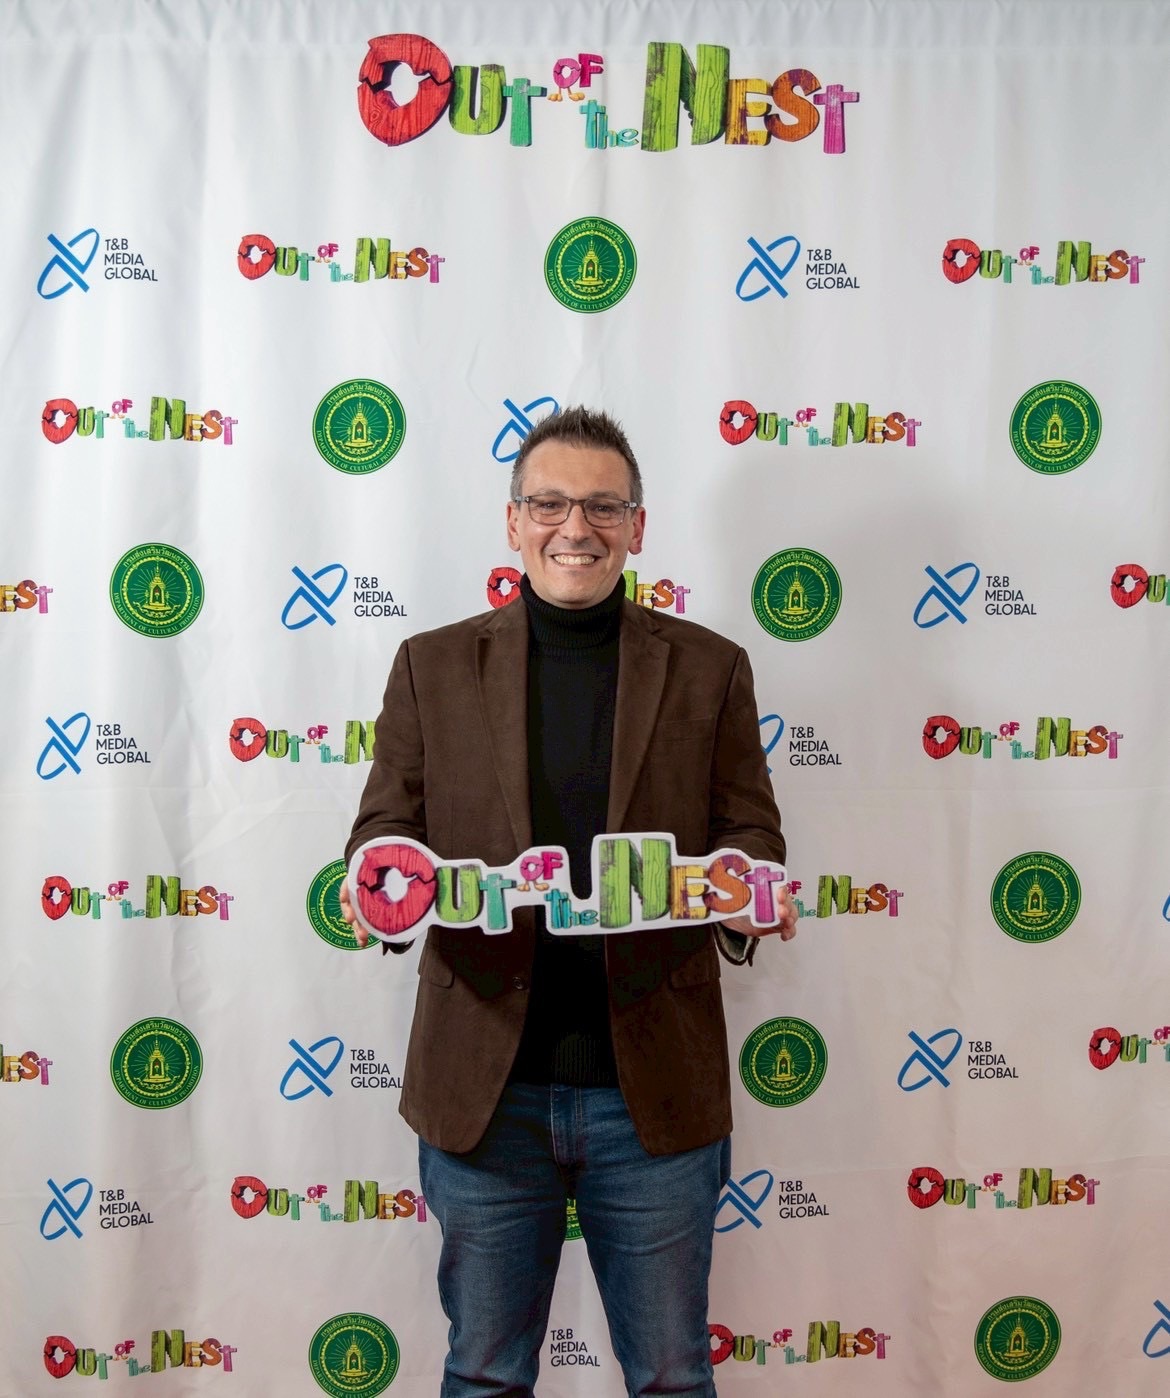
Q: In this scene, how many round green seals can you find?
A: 12